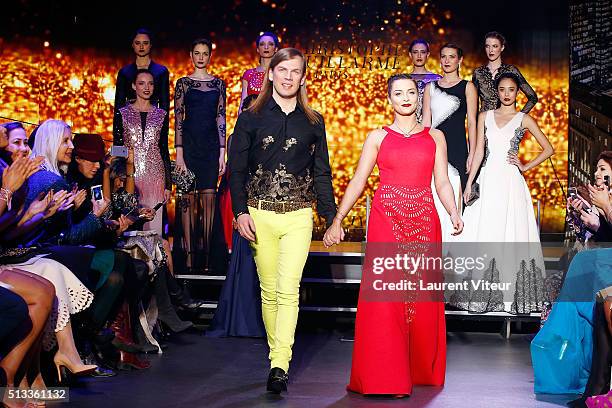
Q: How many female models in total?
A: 9